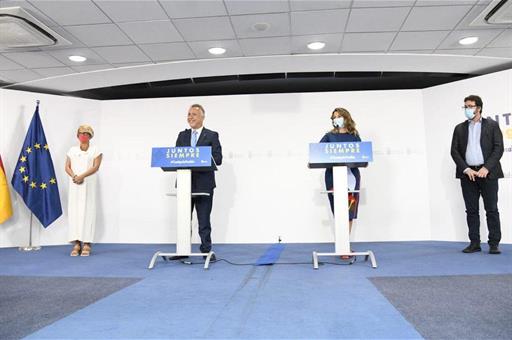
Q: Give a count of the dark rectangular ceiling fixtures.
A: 2